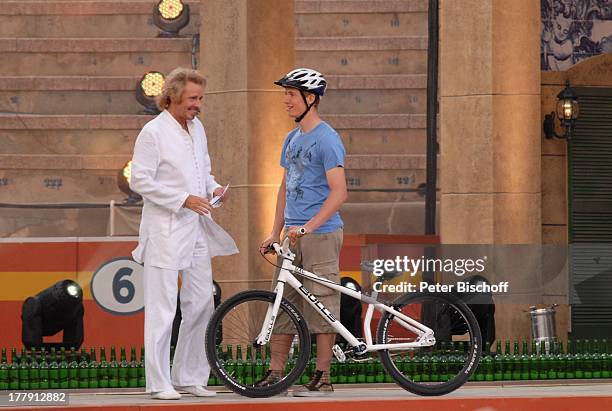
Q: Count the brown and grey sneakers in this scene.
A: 2